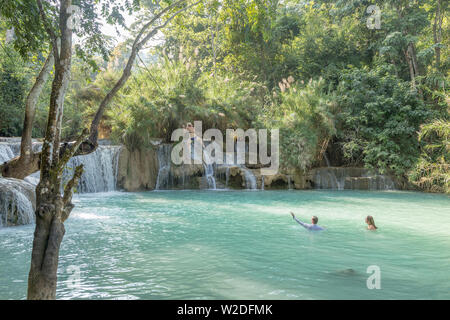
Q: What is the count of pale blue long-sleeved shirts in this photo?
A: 1